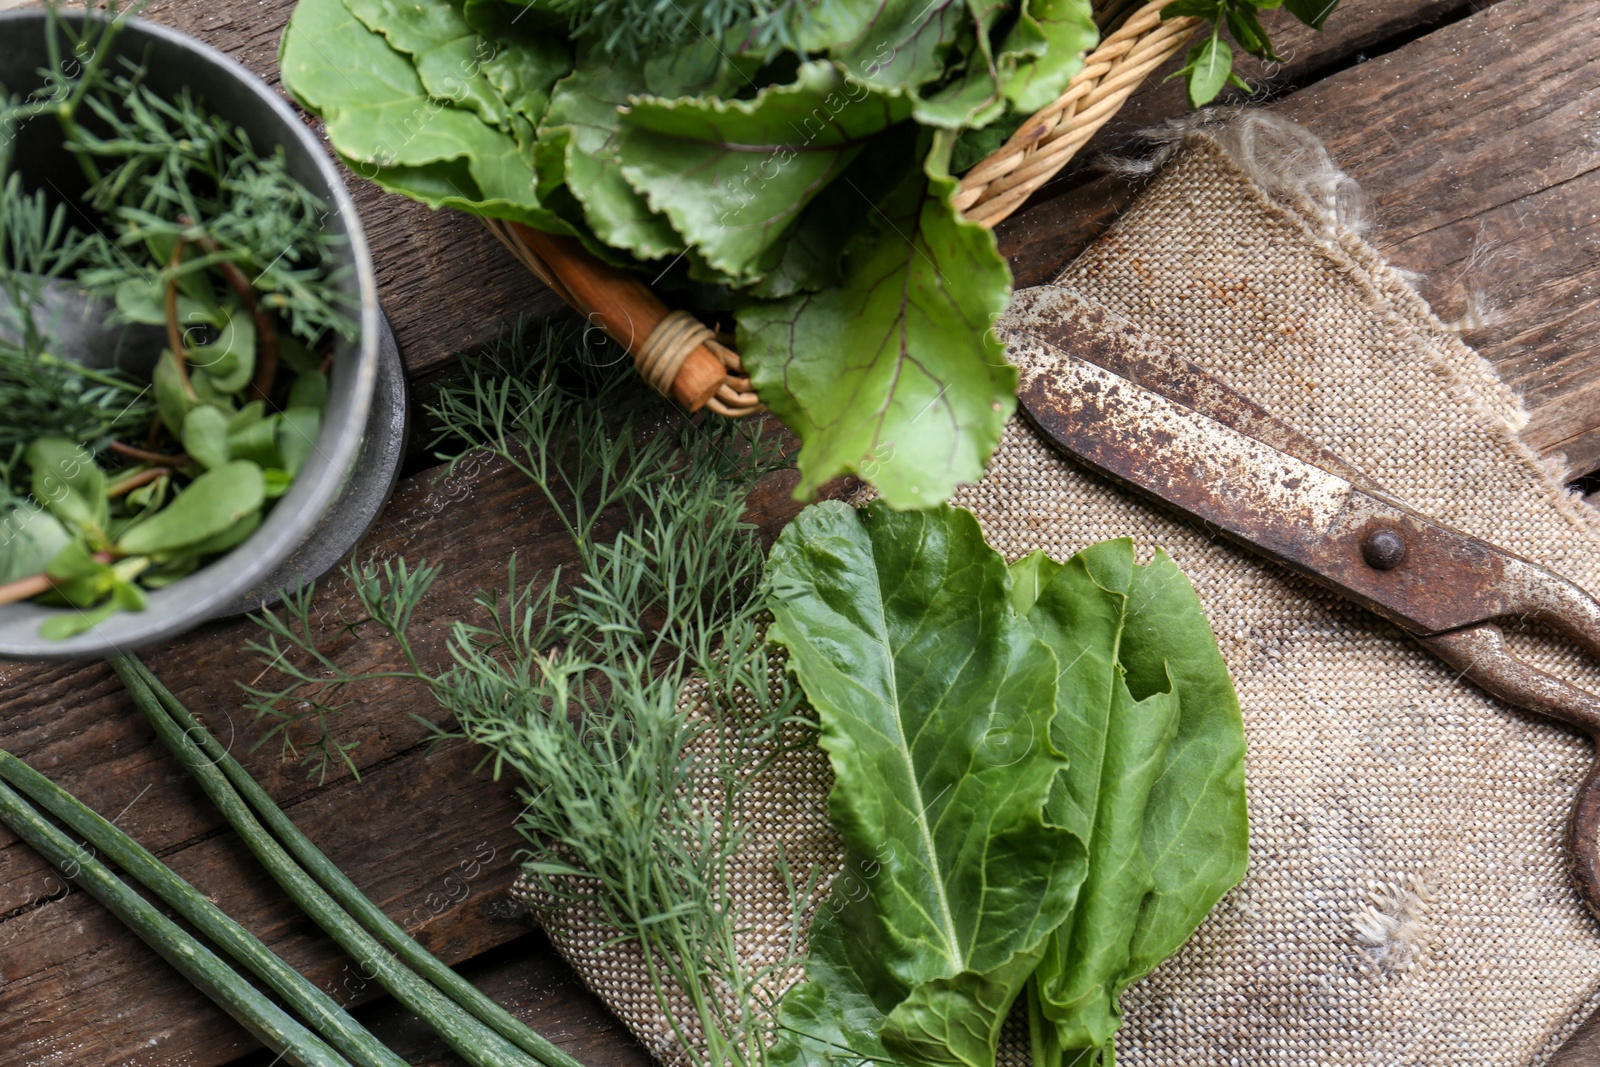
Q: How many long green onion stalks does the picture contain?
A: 4